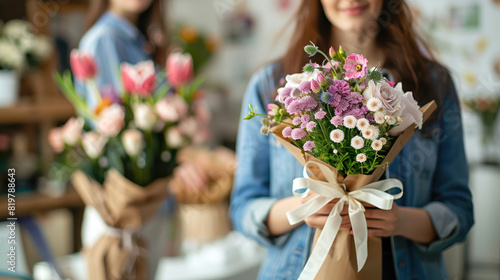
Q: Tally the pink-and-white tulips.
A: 3